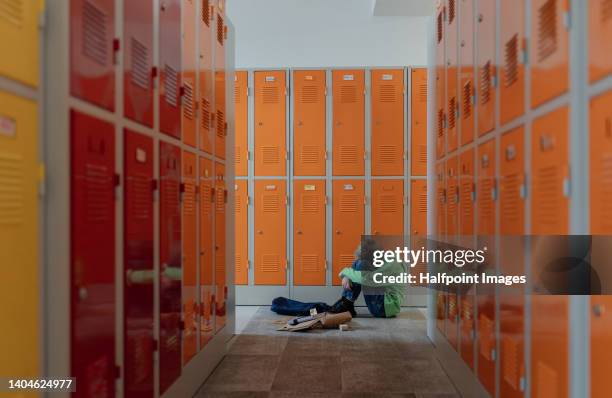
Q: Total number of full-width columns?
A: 4